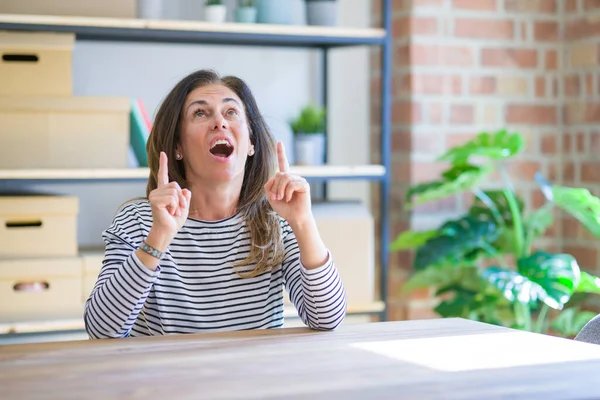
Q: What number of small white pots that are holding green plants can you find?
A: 2